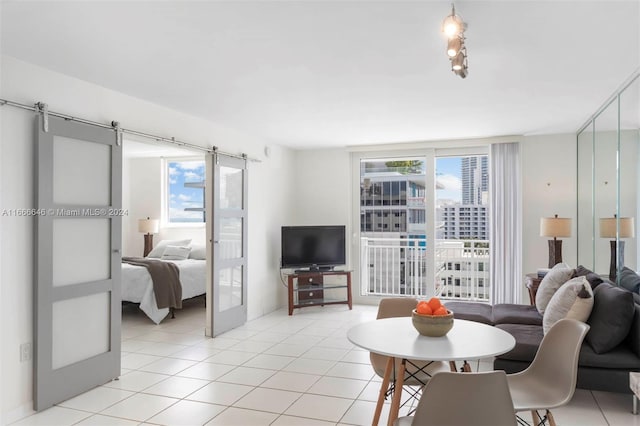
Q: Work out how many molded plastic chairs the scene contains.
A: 3